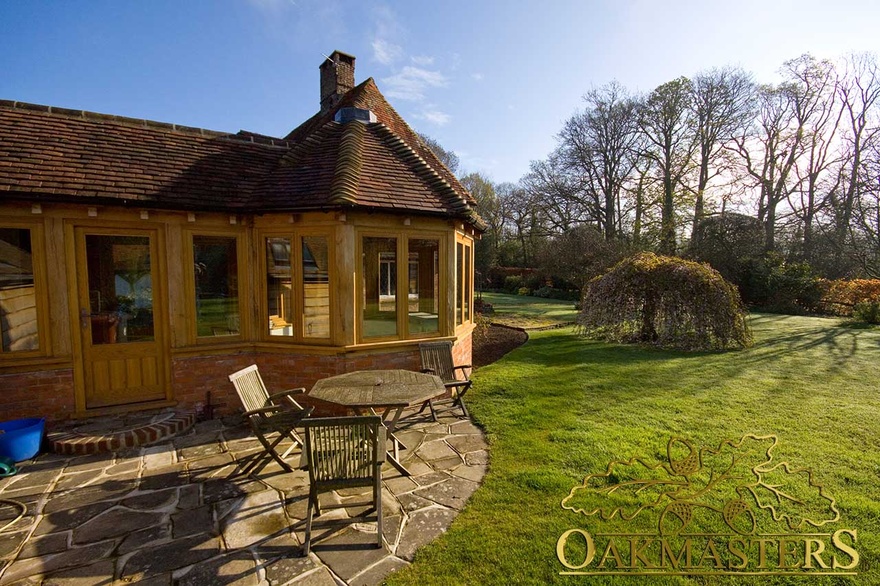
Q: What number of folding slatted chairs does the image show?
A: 3